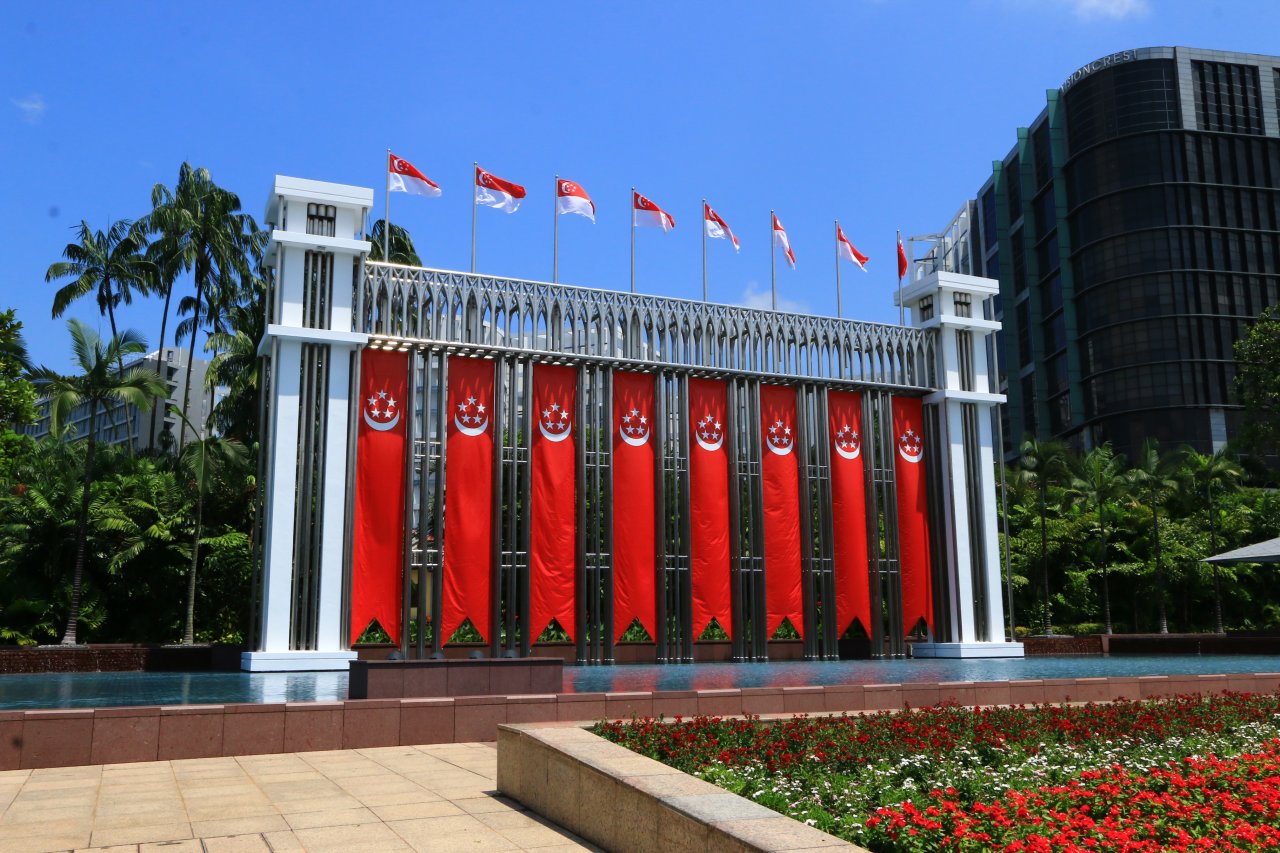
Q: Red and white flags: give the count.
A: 8